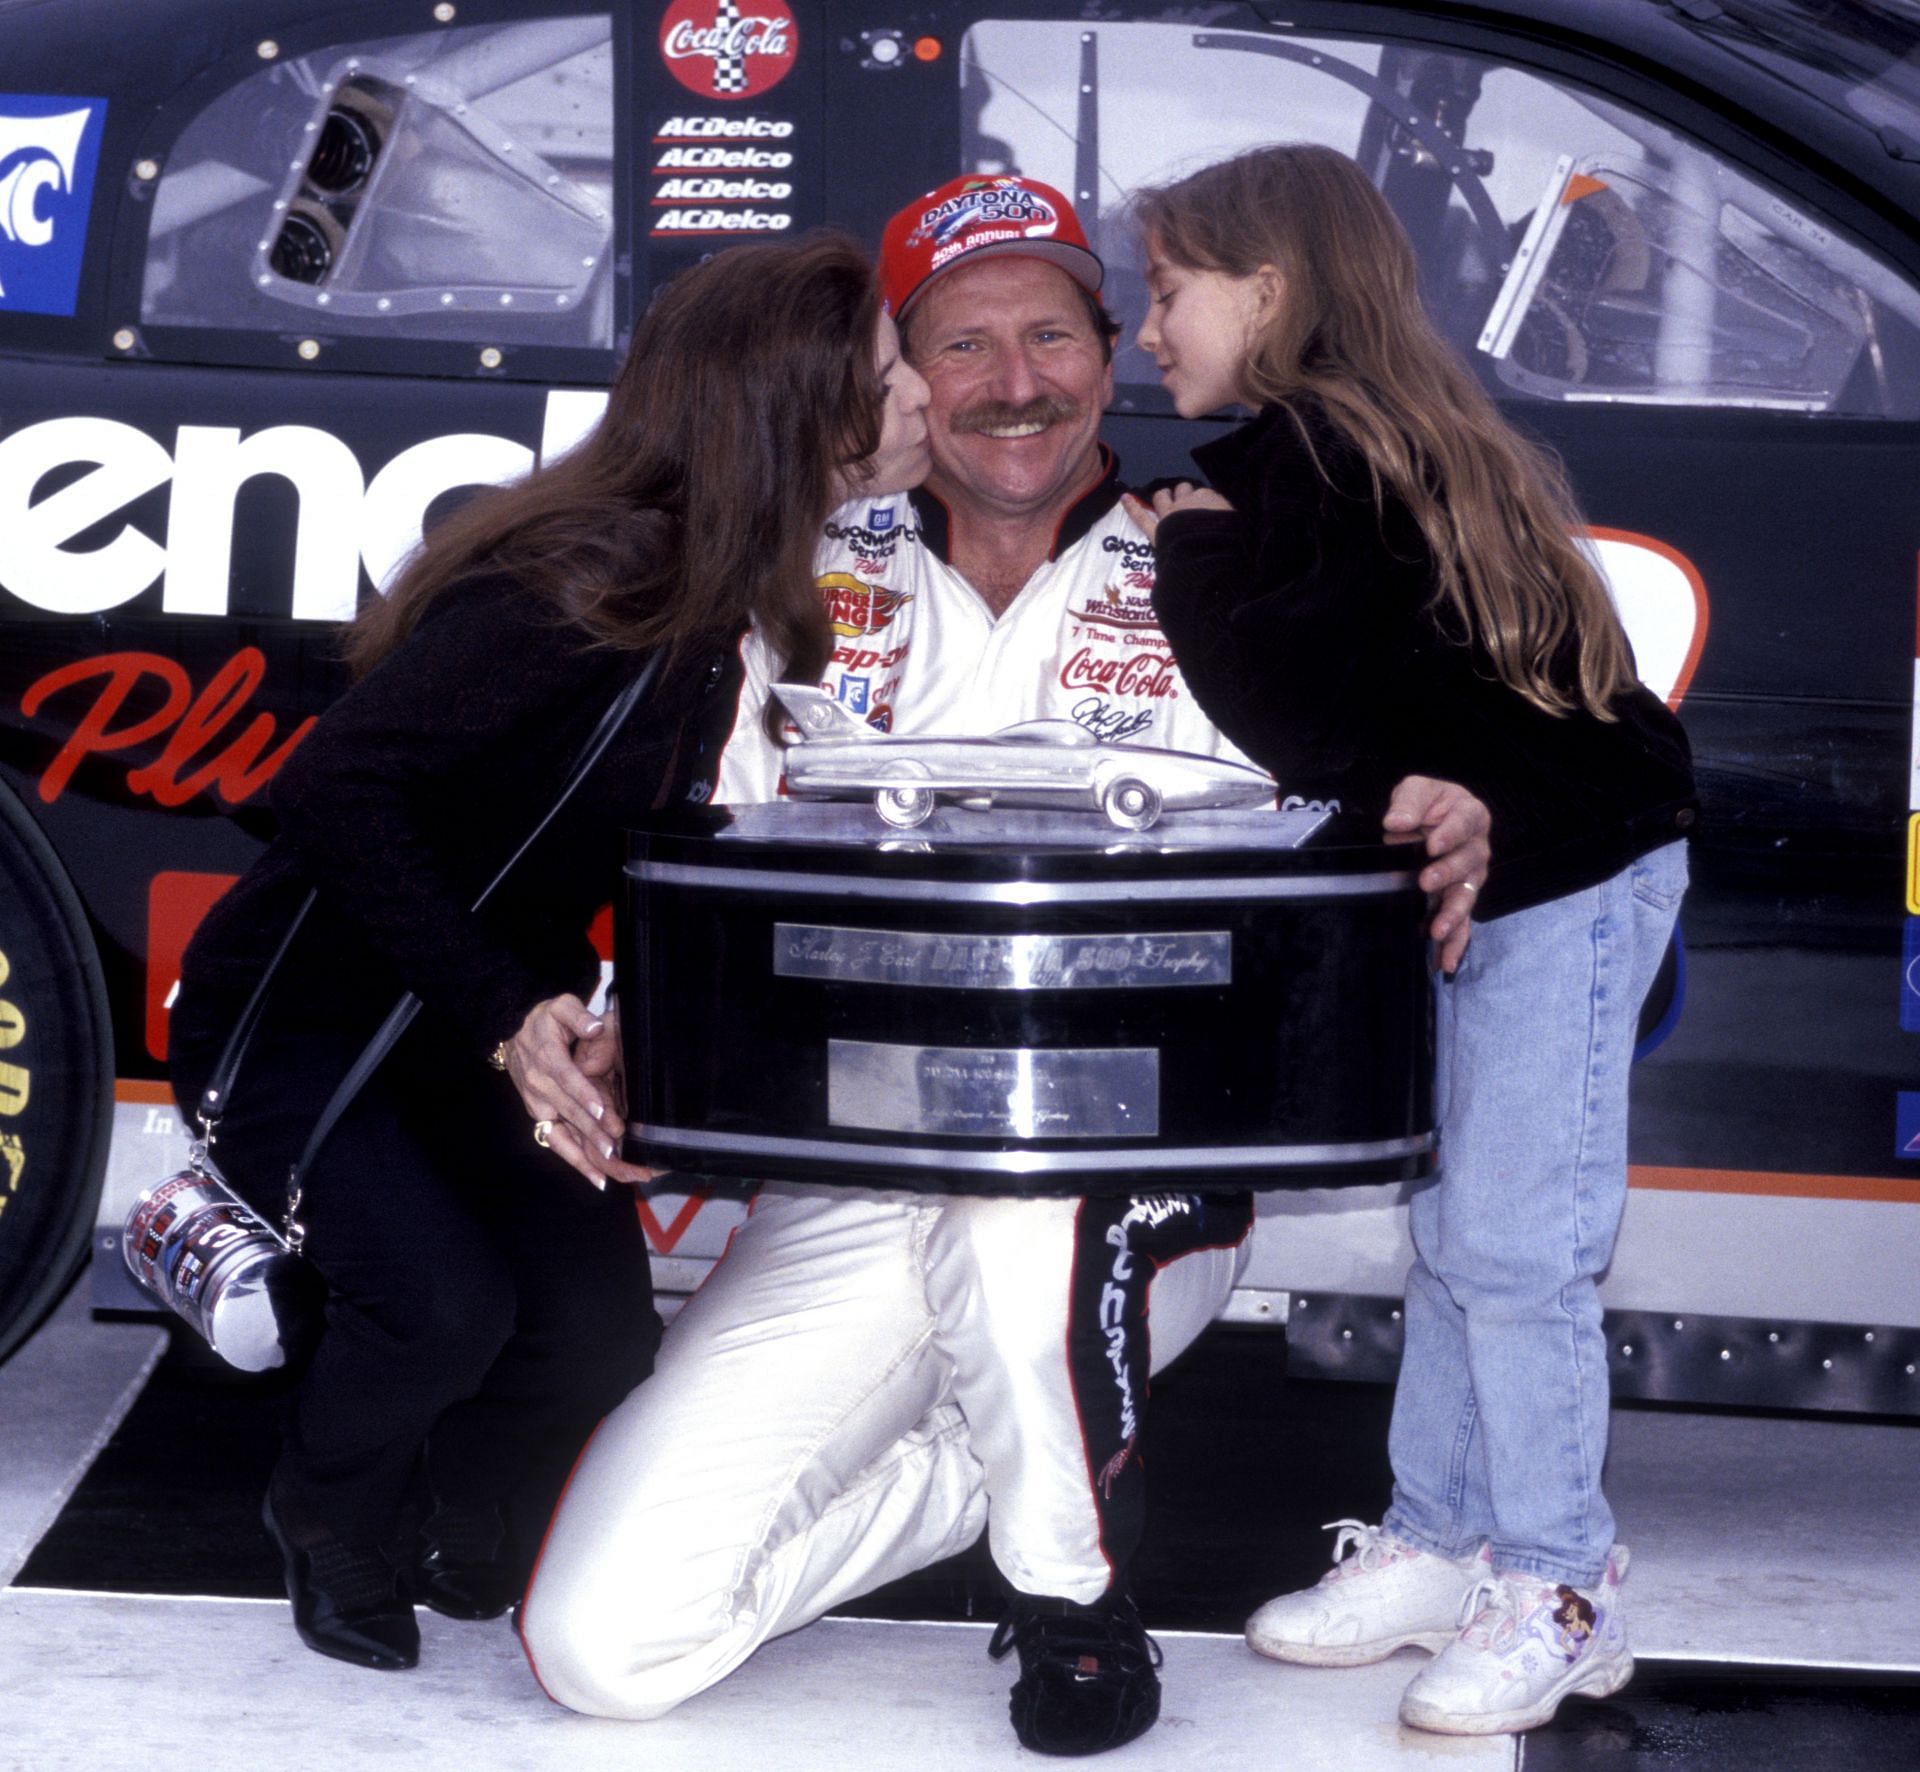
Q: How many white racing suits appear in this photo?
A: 1